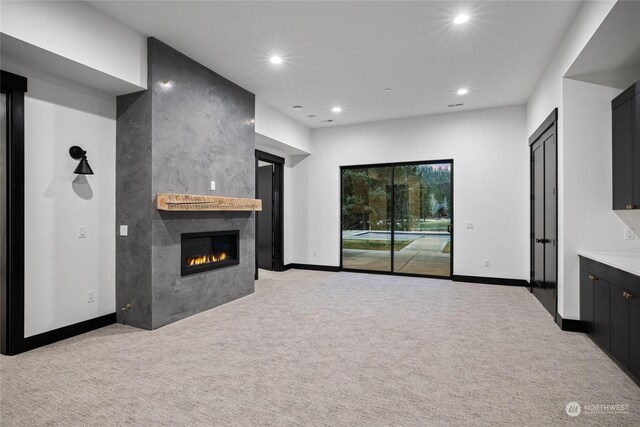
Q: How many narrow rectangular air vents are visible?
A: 2